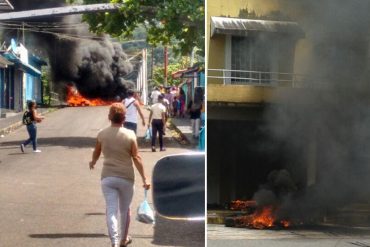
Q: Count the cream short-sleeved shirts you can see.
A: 2